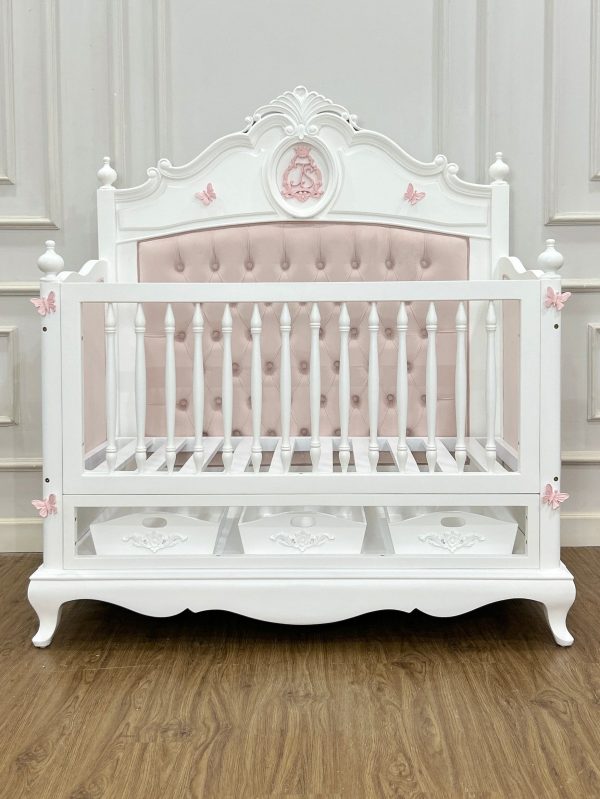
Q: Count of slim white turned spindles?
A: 14